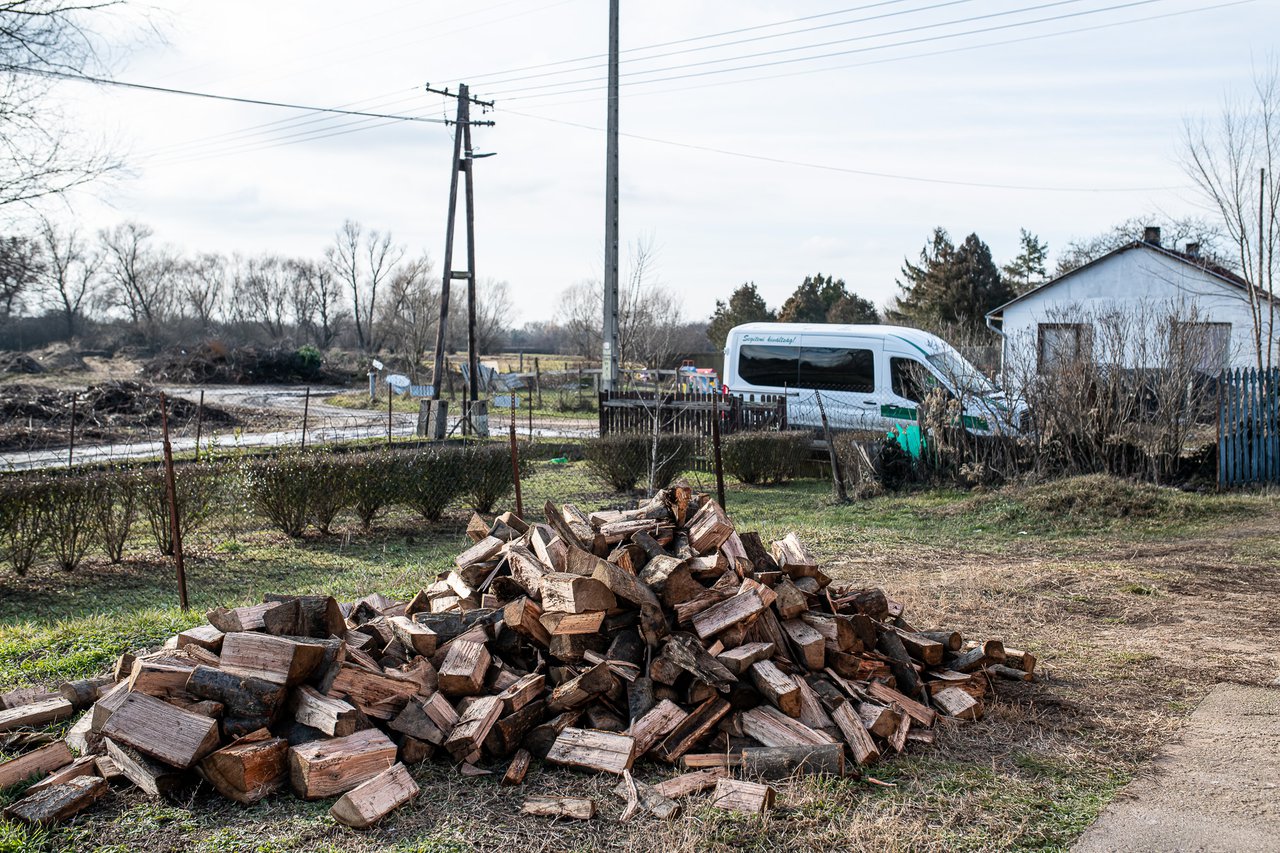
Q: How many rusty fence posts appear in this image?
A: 3